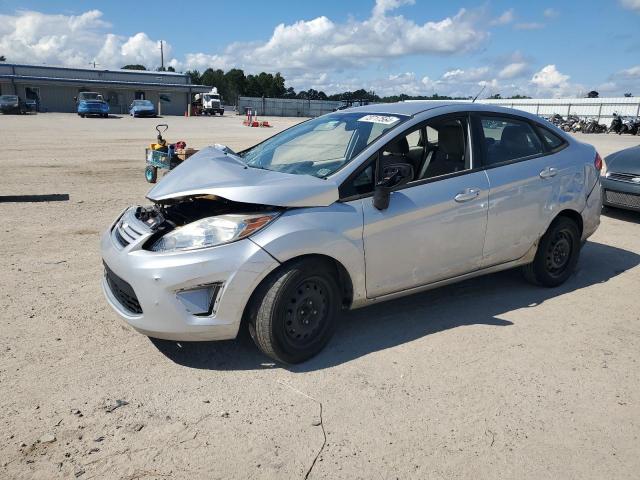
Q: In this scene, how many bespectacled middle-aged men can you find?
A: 0